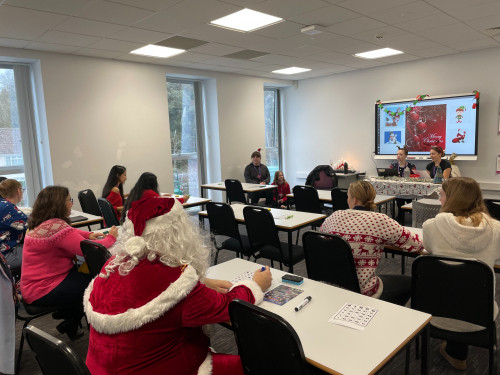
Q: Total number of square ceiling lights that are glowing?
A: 4